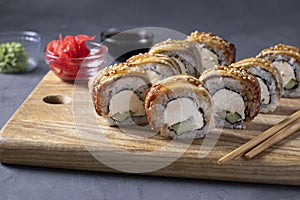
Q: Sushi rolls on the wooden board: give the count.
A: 8